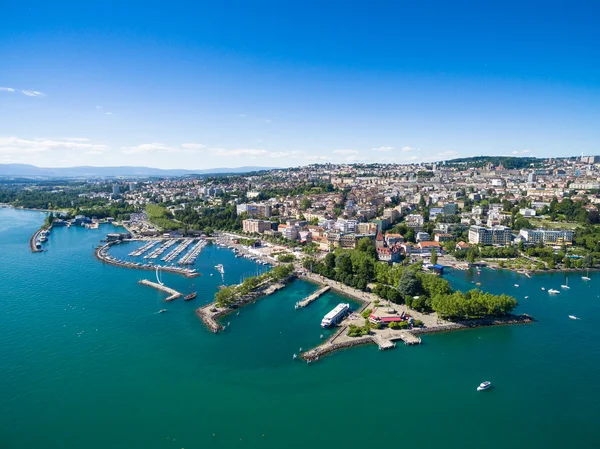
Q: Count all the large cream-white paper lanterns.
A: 0